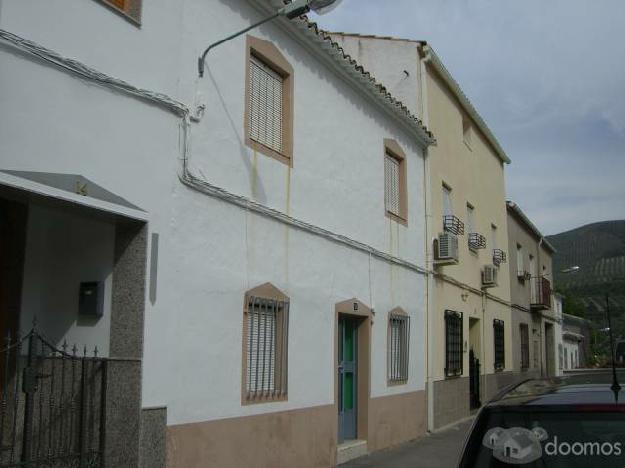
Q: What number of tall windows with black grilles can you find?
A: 2